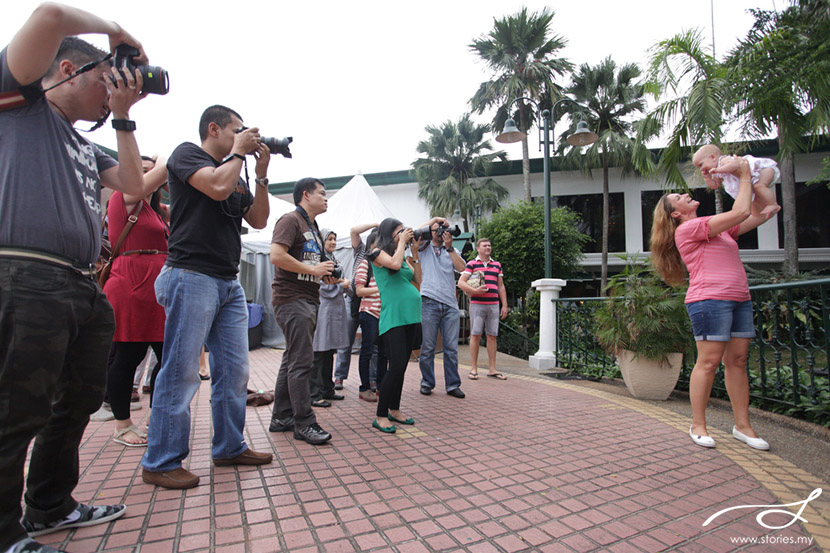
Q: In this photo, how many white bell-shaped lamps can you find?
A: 2